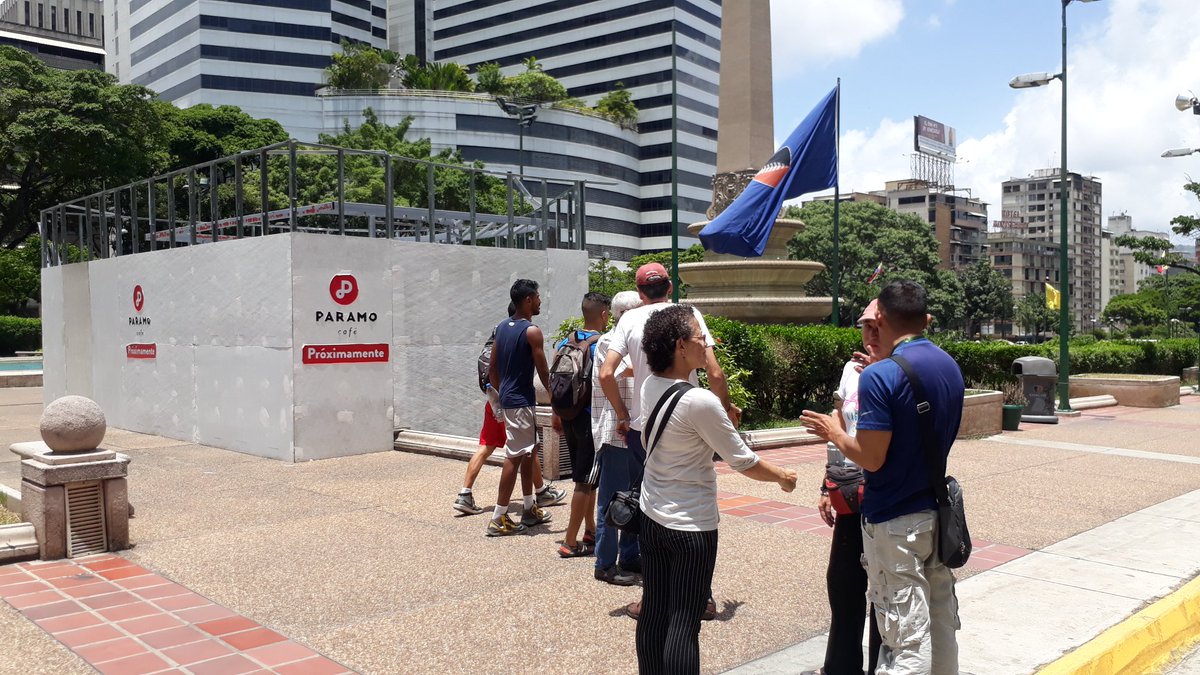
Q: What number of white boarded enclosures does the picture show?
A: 1